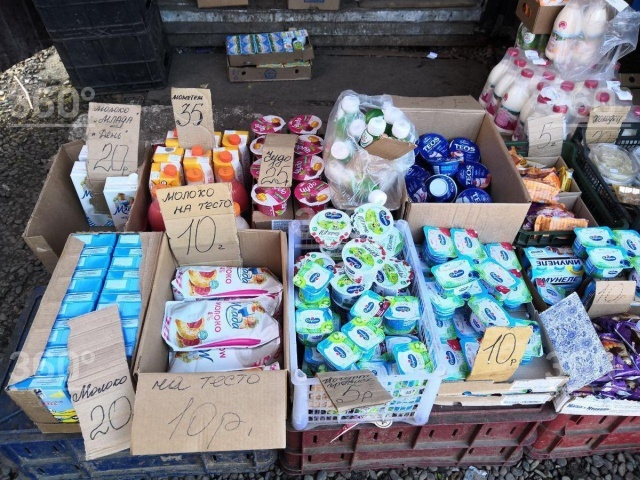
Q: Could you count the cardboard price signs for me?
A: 11